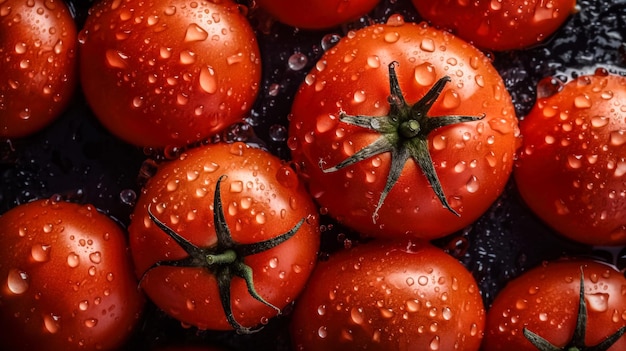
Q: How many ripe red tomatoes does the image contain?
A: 10